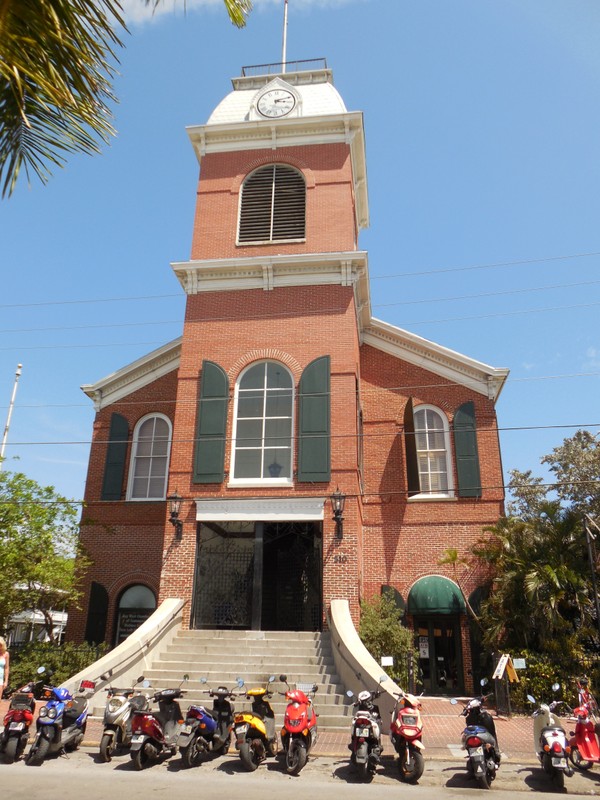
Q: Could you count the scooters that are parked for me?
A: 12